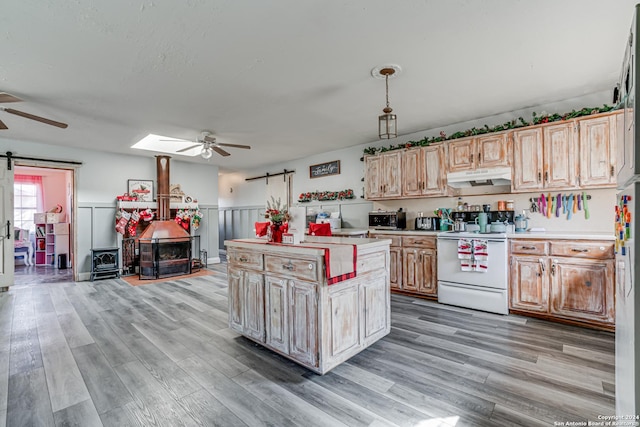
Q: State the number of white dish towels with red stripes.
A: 2